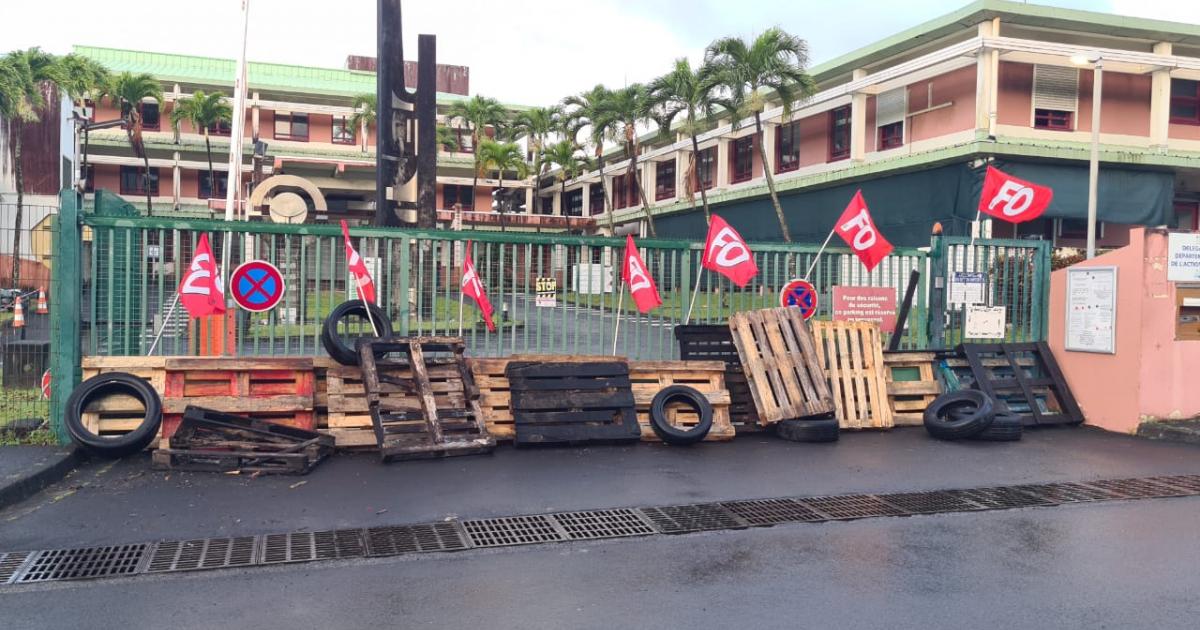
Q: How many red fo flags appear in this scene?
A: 7